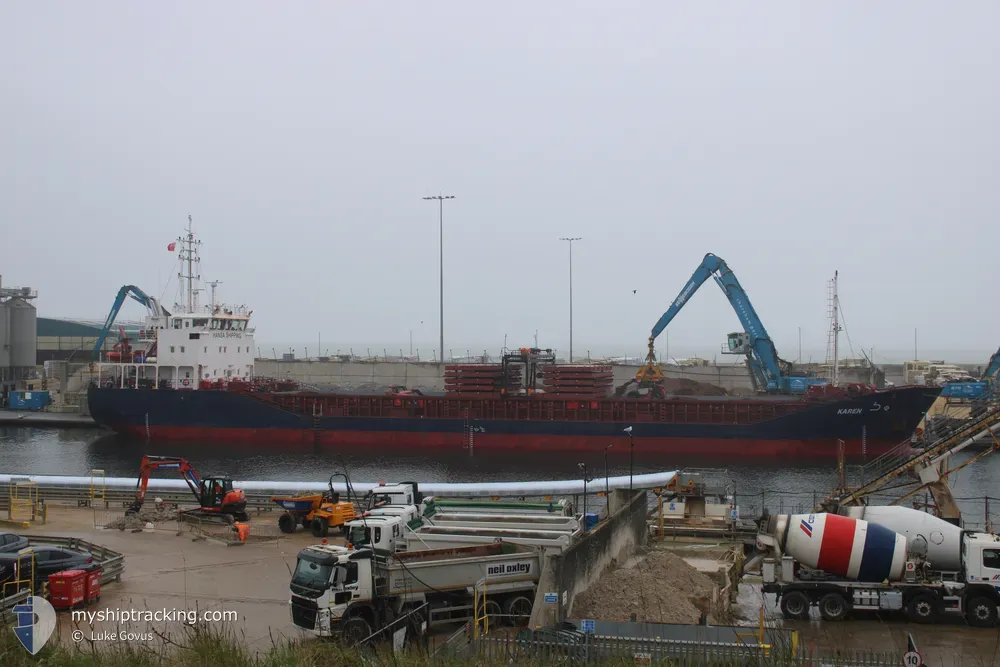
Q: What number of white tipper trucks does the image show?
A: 4